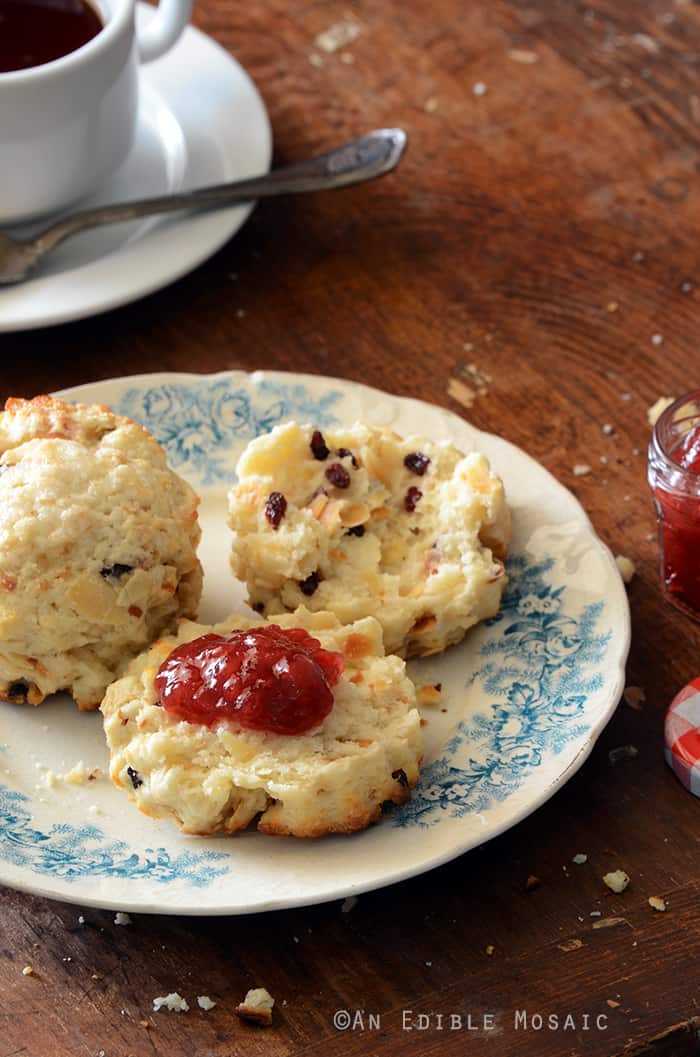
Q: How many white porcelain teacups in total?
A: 1